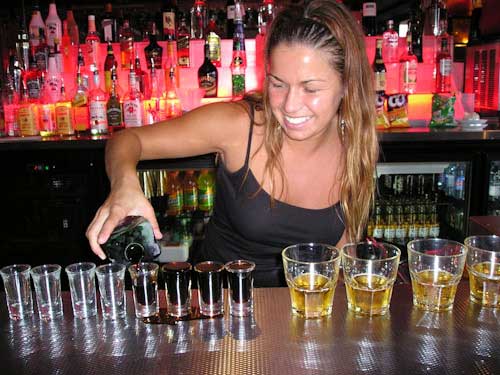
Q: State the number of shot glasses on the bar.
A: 8